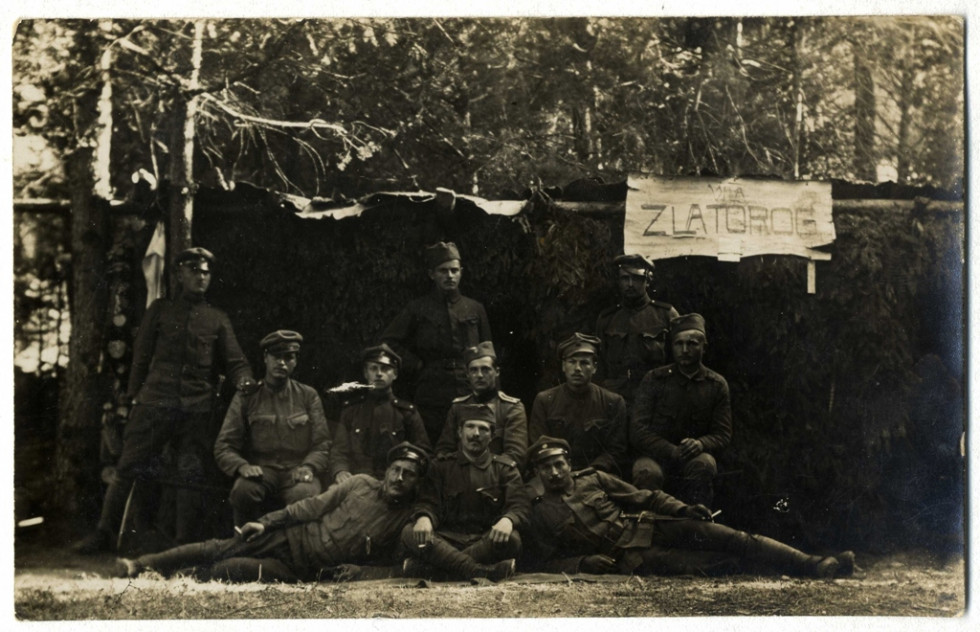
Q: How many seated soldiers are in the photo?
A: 6